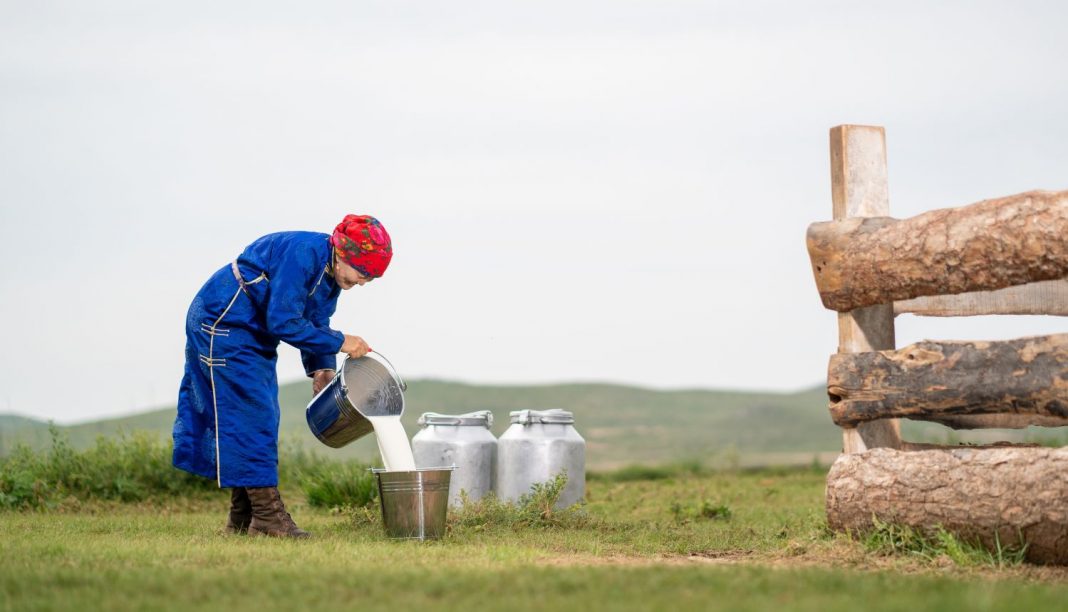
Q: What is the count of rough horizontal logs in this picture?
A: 3